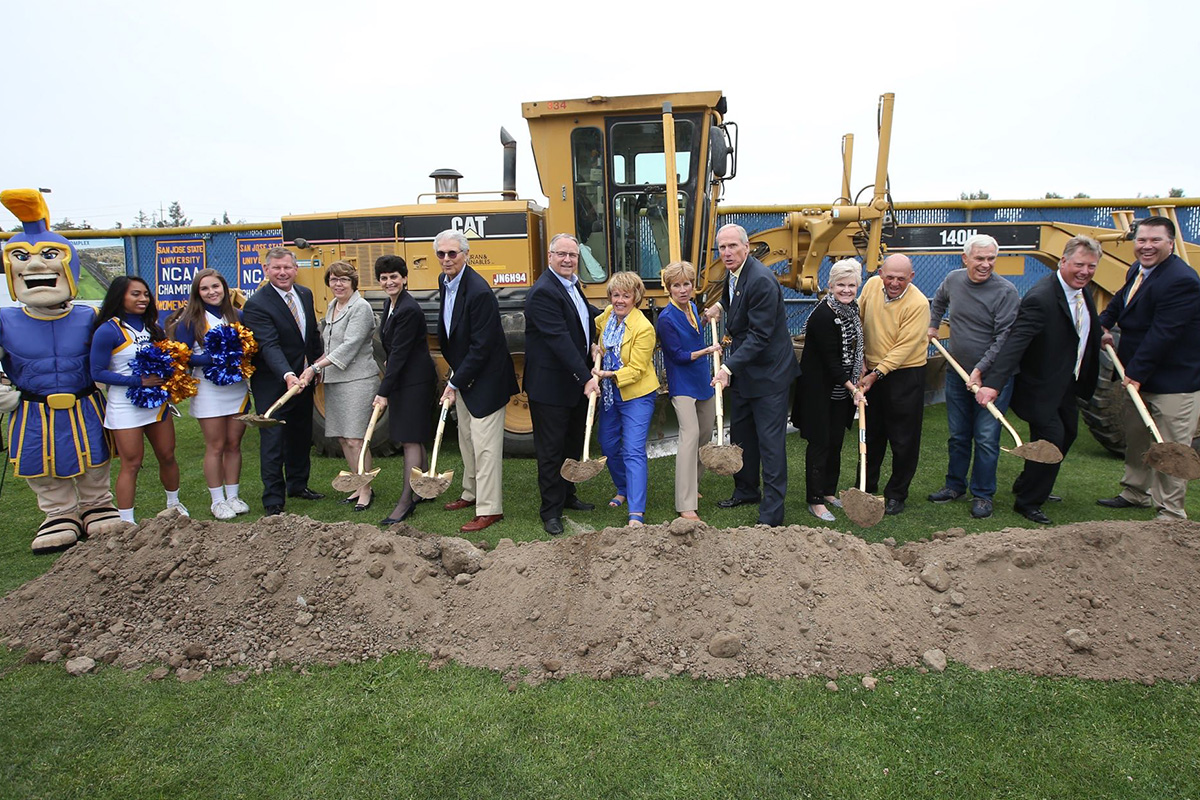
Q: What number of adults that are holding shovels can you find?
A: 13